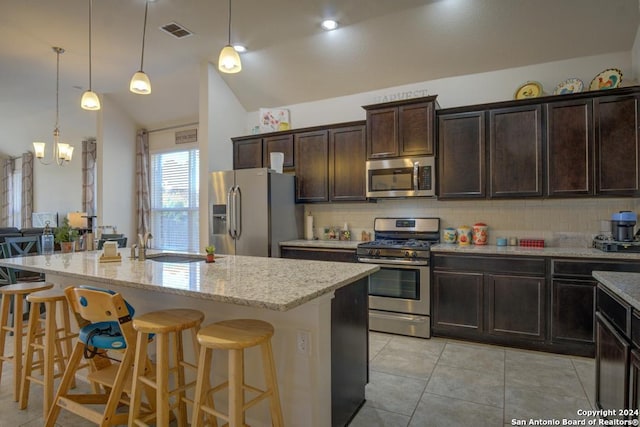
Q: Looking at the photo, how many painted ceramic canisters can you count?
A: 3